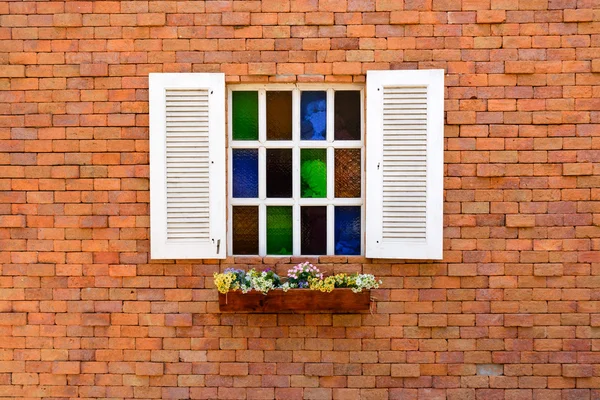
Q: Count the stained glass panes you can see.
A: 12